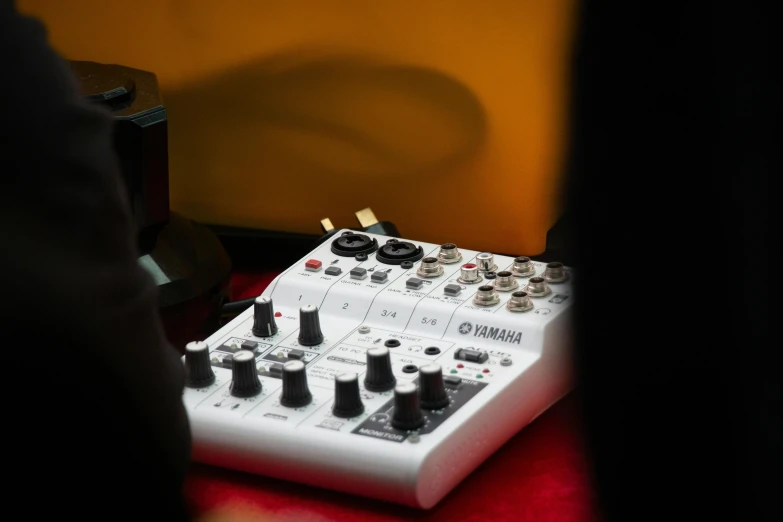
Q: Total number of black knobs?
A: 9